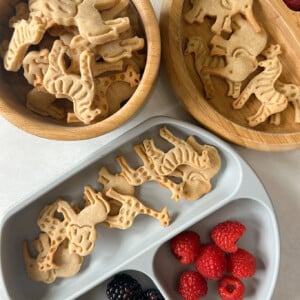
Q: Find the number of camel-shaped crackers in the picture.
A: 0